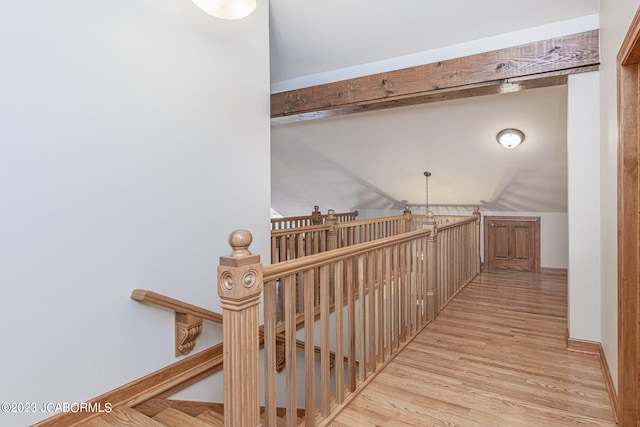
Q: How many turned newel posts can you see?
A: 6